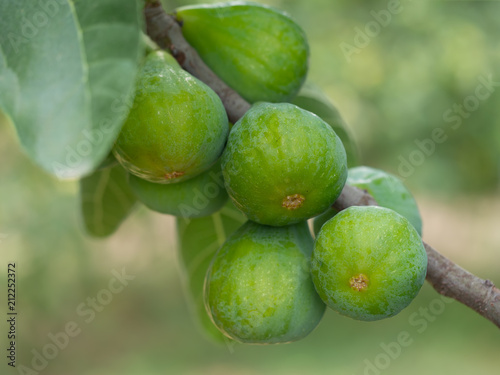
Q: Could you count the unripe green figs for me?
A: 7